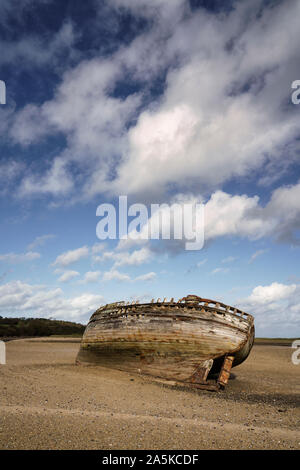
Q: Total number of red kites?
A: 0